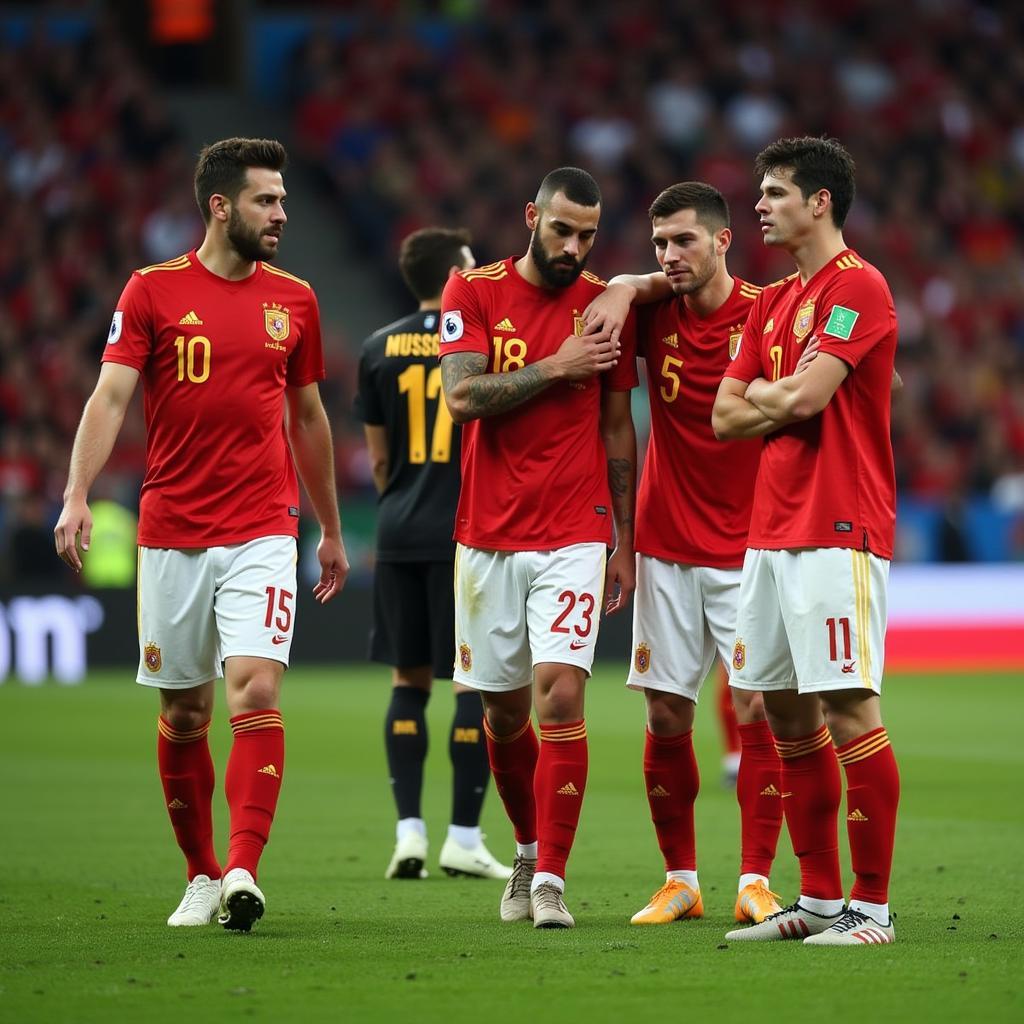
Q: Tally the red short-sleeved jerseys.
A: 4